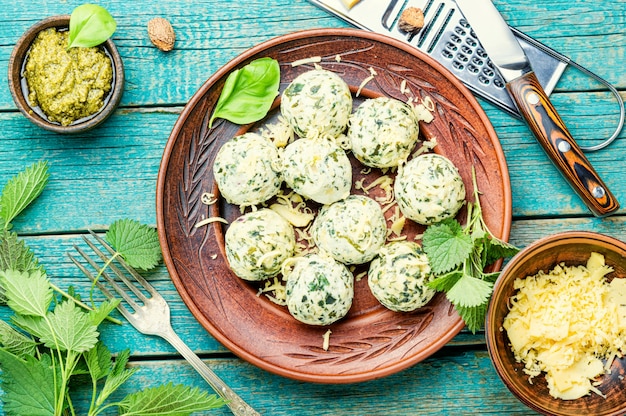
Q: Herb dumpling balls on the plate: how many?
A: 9